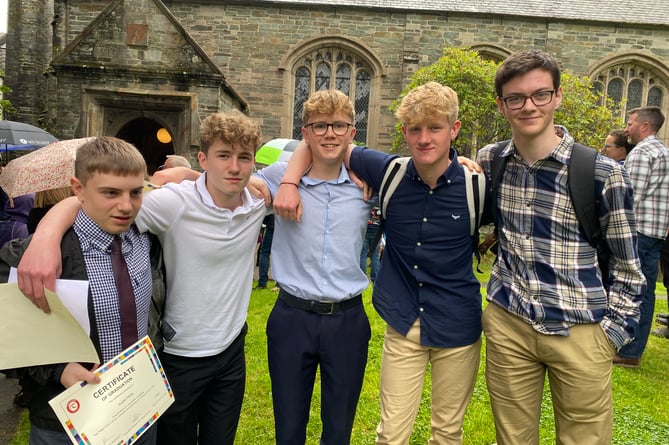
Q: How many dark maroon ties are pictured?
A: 1